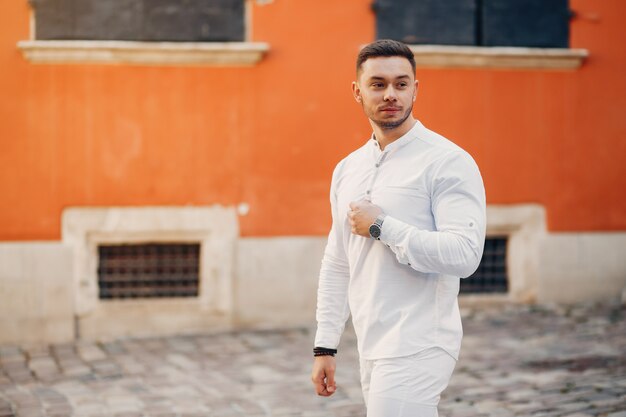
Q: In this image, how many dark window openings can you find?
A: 4